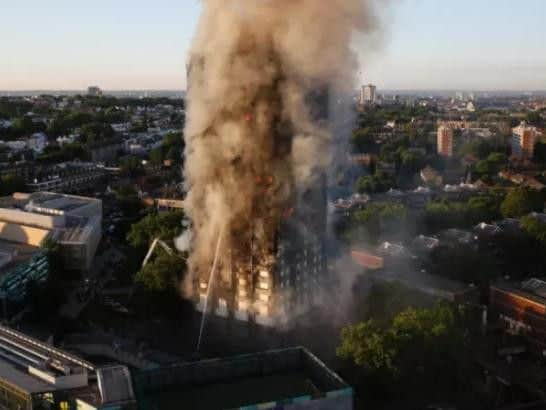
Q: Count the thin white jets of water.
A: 1